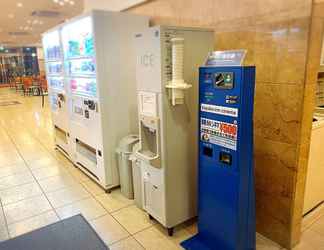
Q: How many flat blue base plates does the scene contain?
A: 1